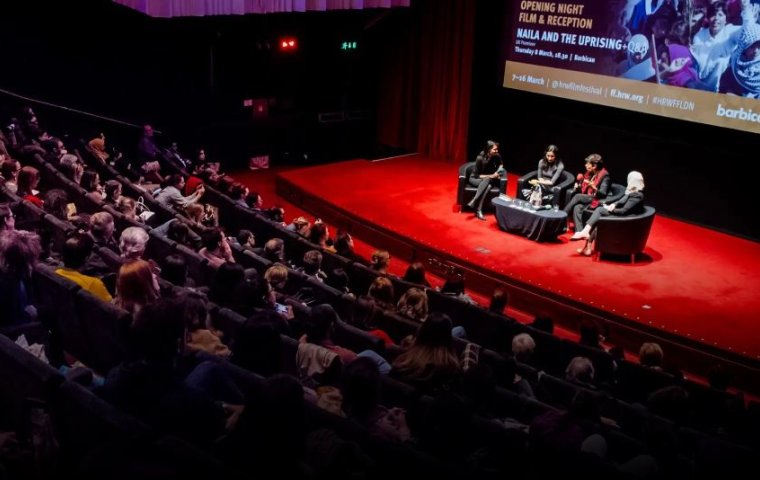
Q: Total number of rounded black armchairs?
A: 4